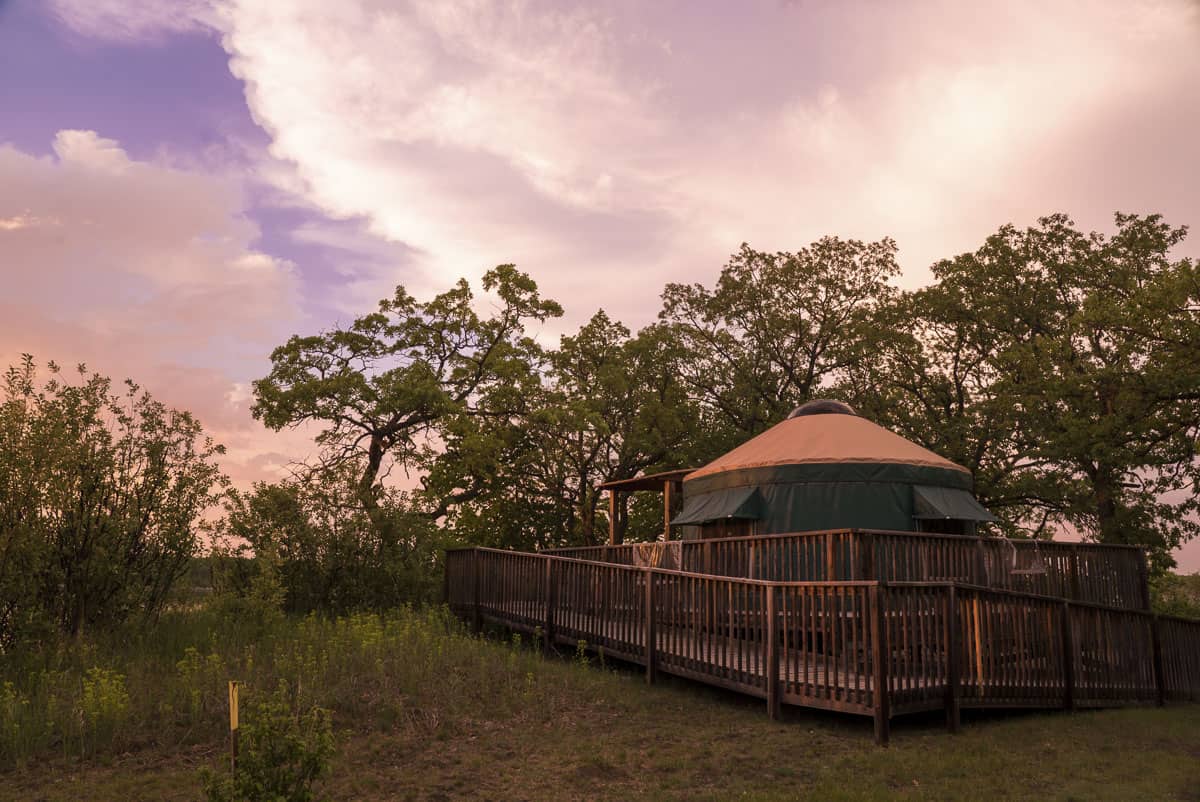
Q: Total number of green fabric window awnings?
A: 2